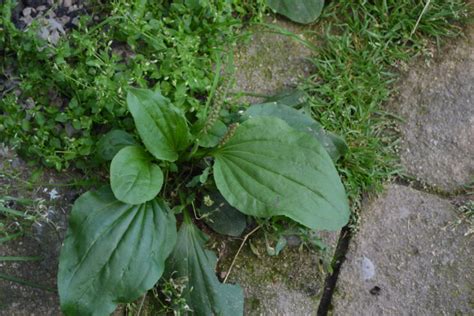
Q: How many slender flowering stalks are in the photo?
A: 2